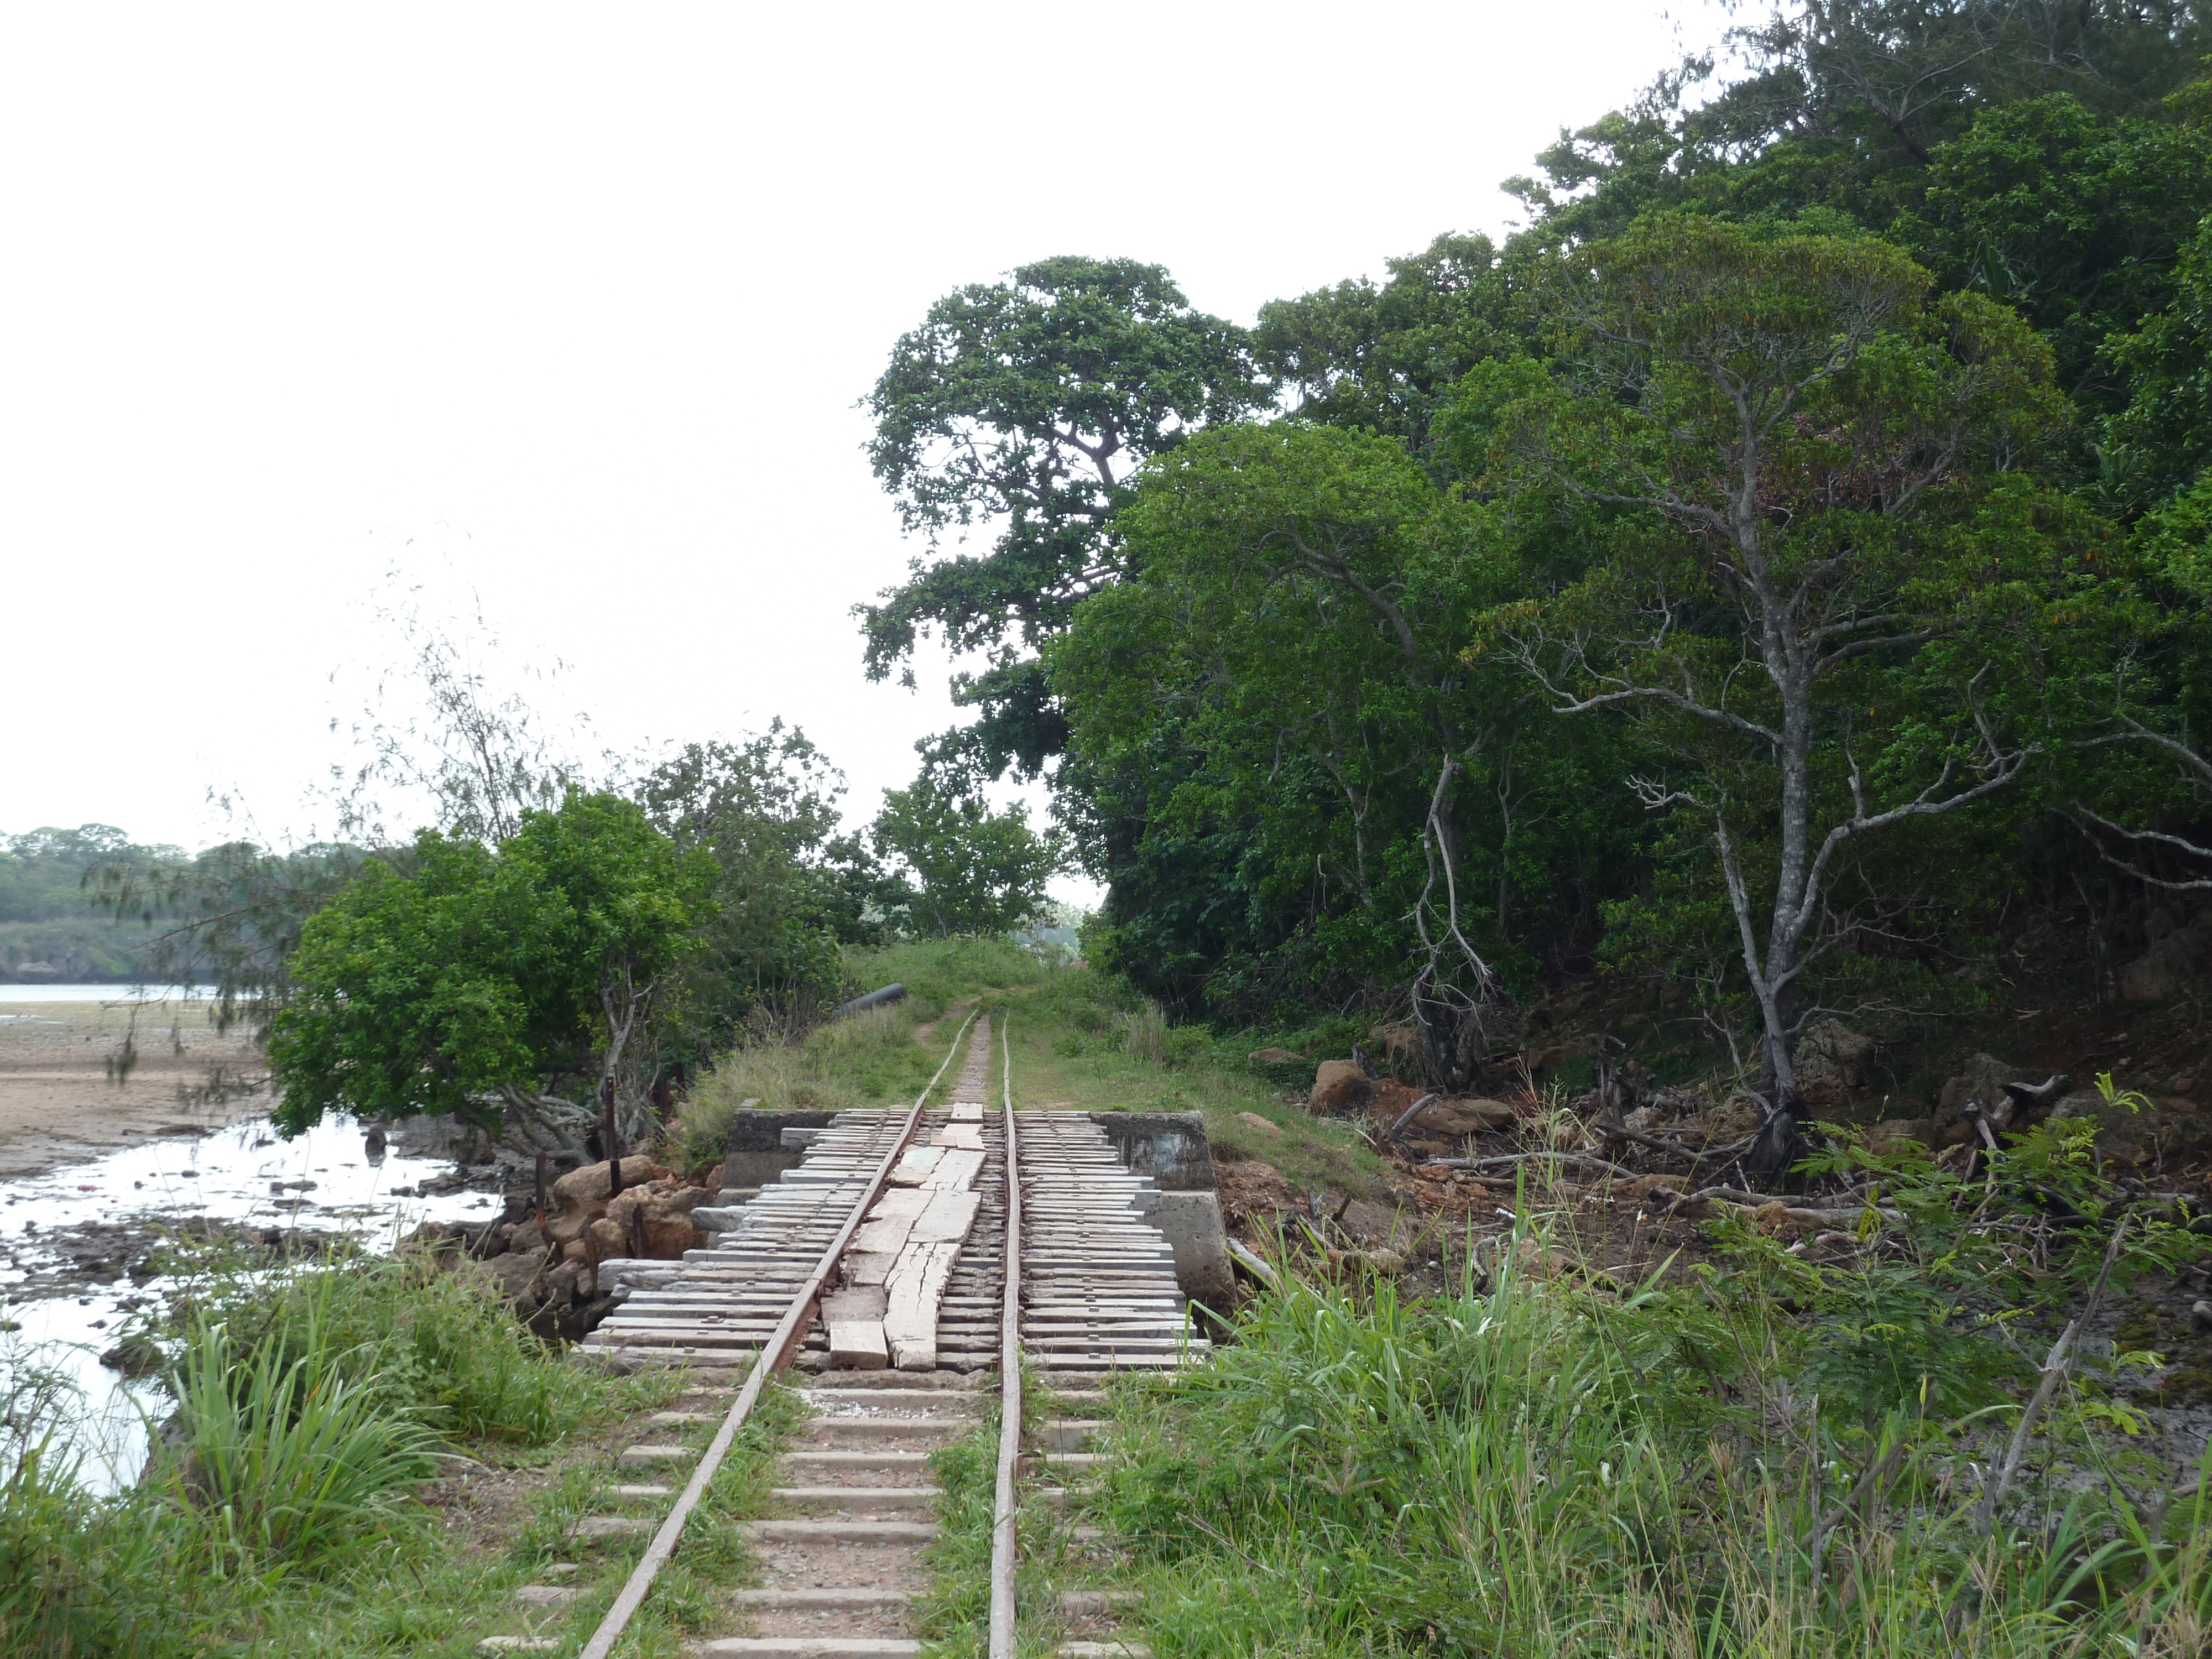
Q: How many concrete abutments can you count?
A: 2